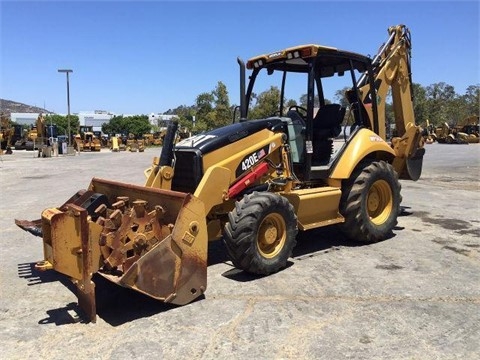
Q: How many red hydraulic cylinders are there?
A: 1